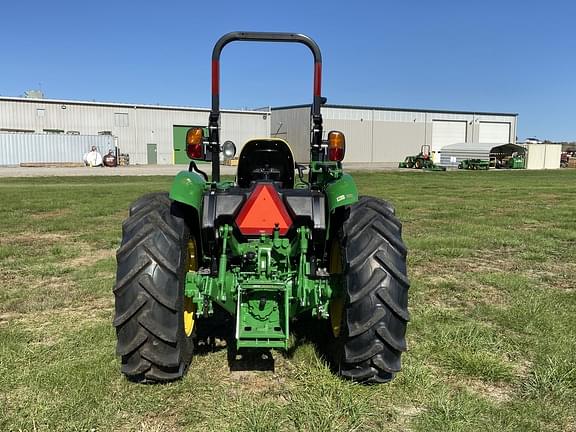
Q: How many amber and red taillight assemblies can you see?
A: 2